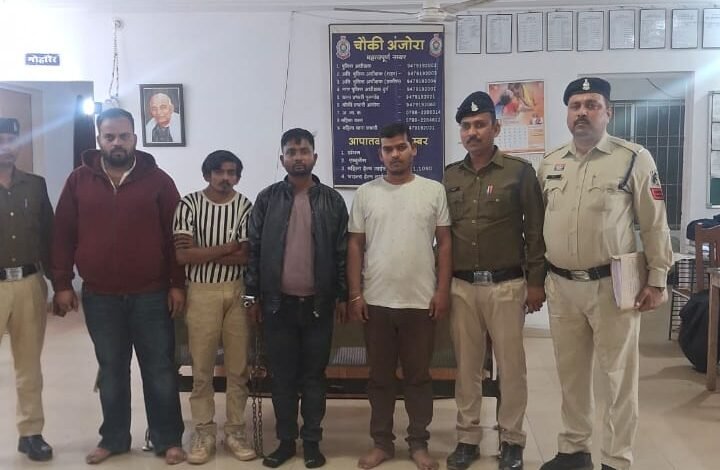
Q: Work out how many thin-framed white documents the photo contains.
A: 9